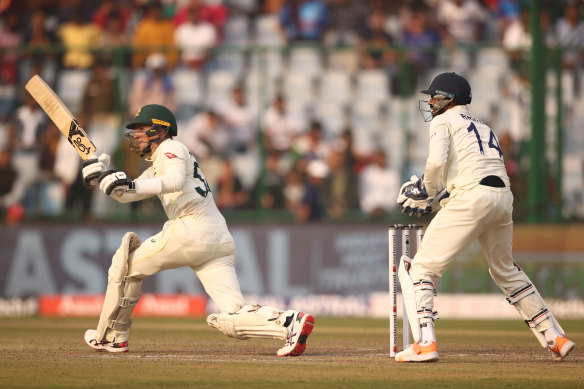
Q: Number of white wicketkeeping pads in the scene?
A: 2